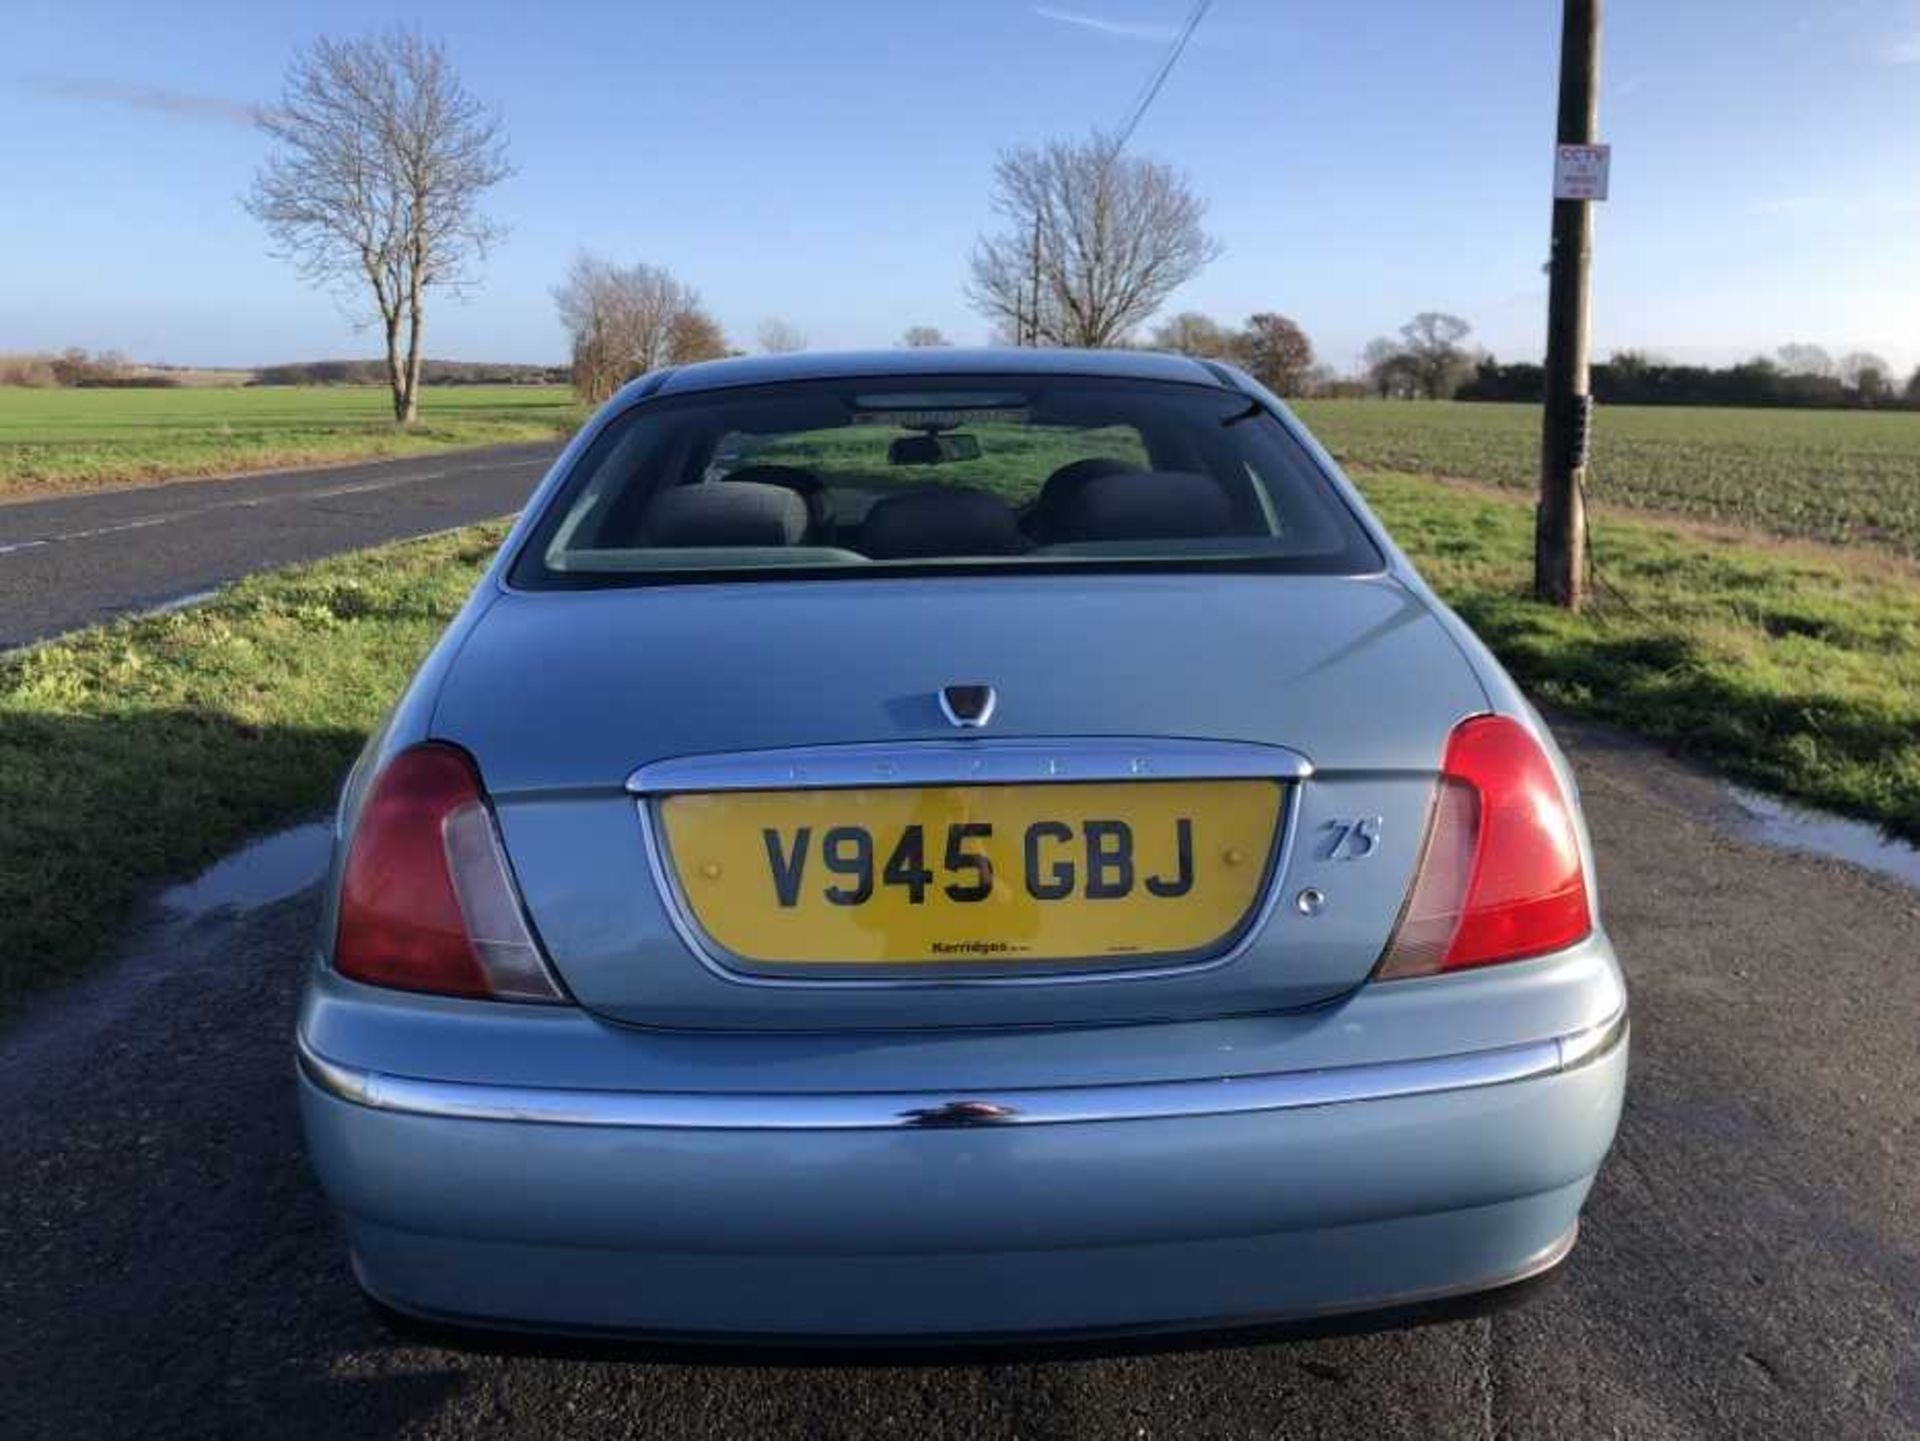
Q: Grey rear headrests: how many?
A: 3